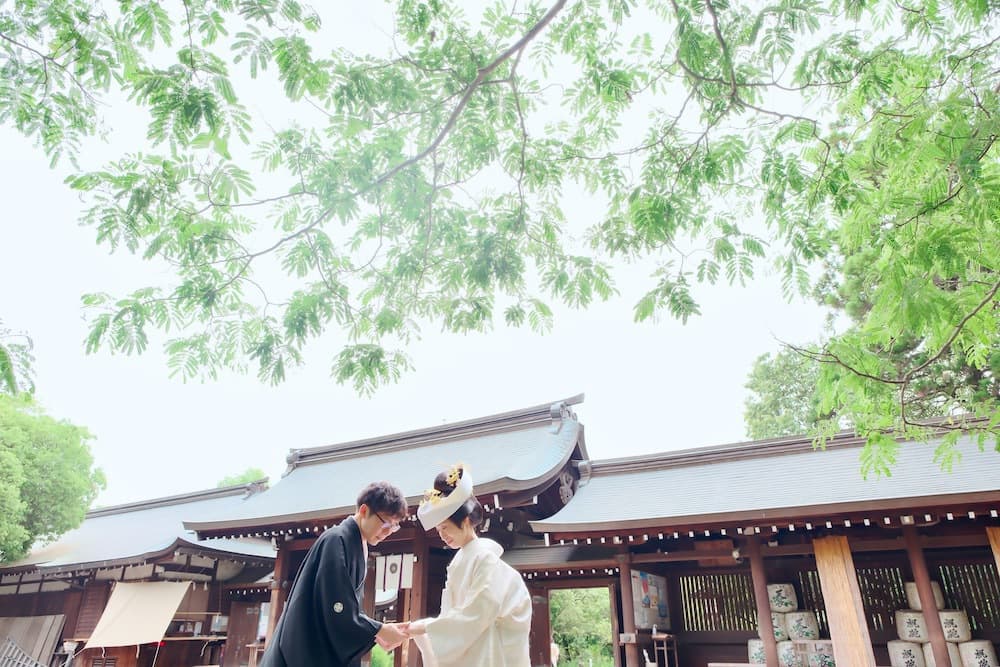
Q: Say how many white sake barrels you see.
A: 12